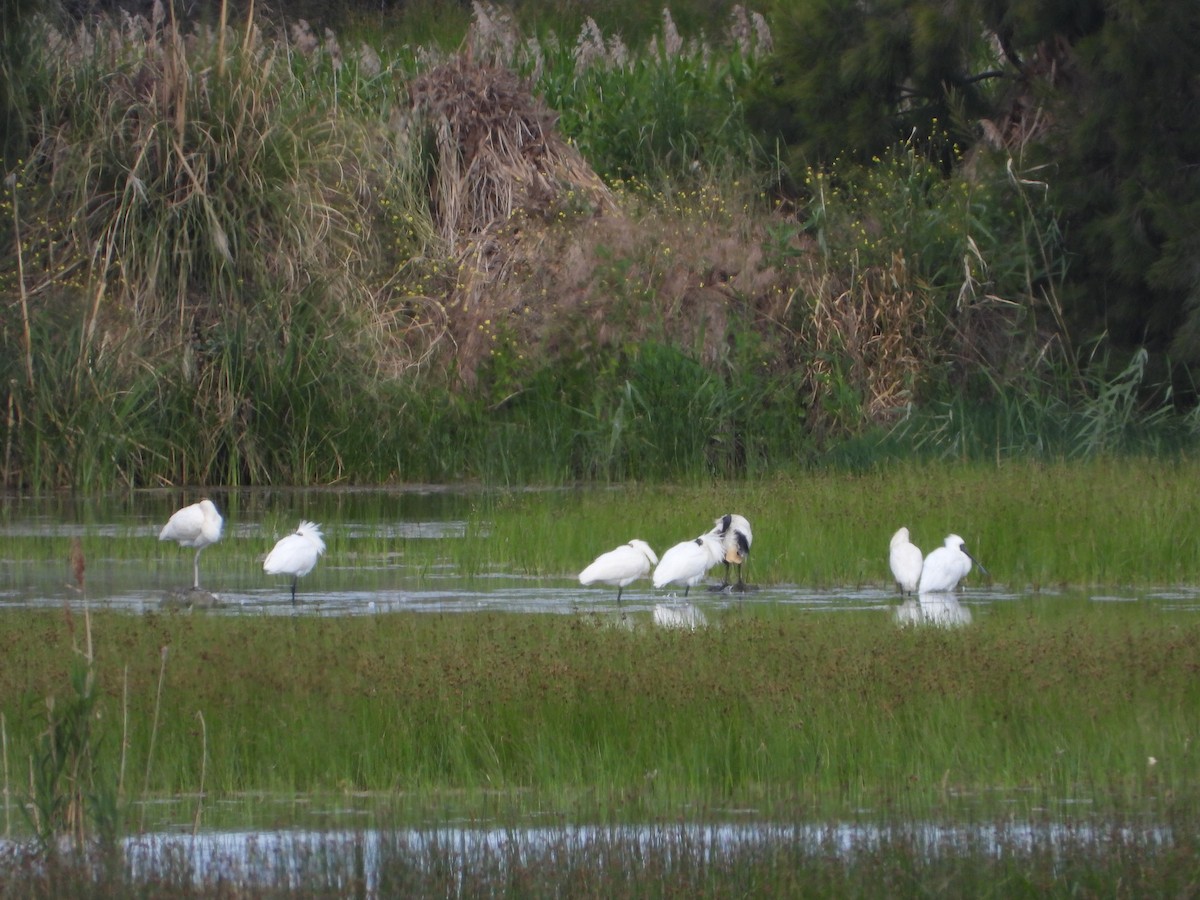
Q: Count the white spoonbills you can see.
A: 6